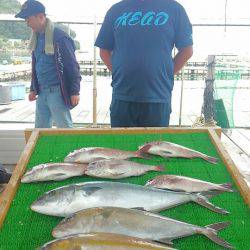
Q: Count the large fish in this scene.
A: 3